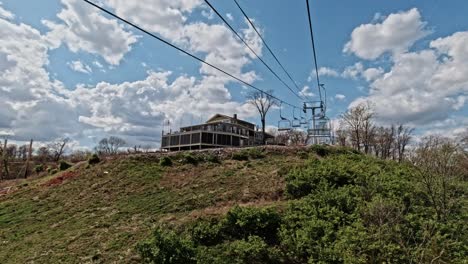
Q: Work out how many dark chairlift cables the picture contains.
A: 4